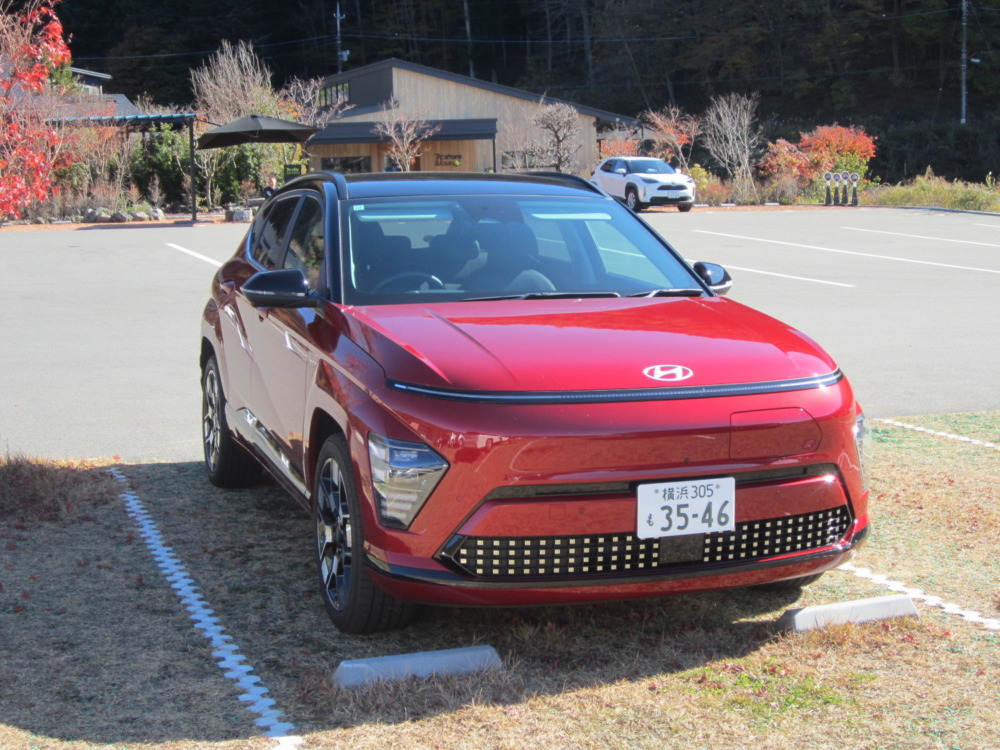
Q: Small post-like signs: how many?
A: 4